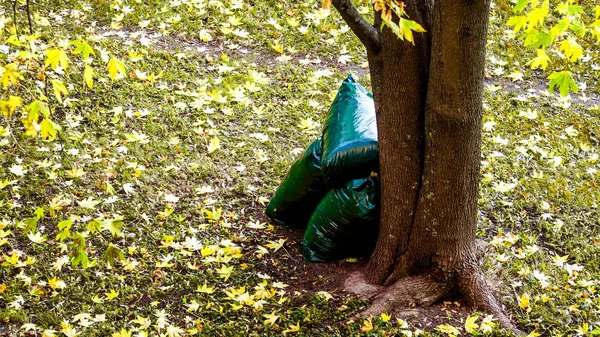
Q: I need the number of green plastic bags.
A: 3